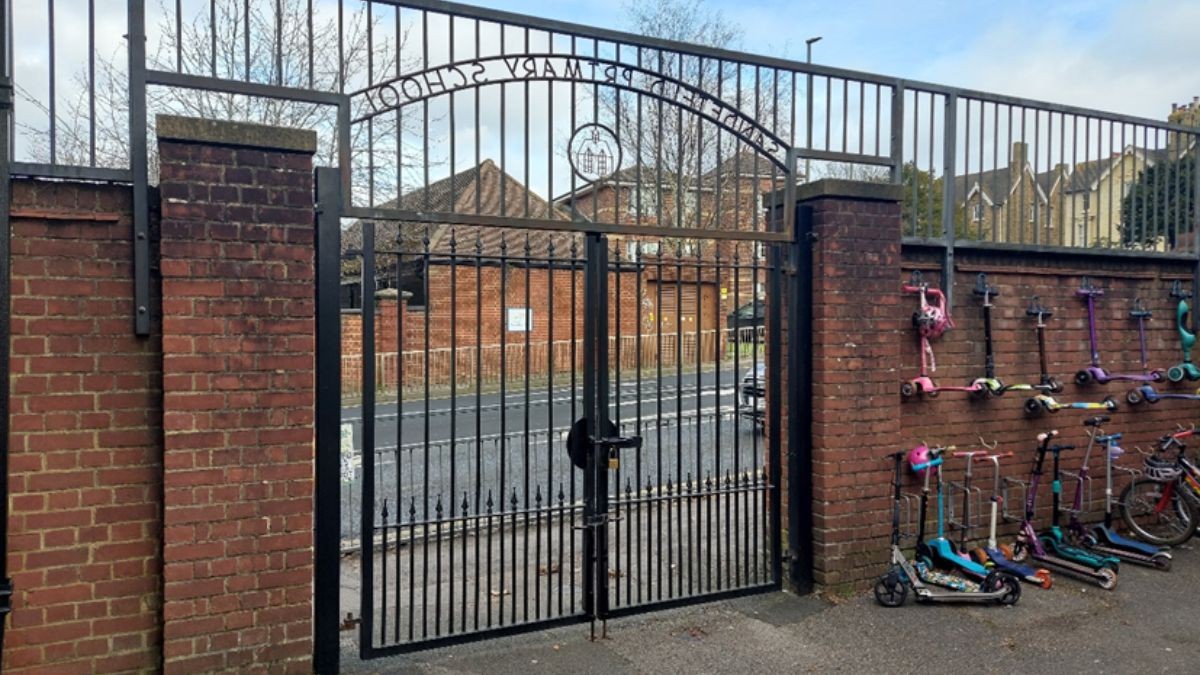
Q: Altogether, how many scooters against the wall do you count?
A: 15